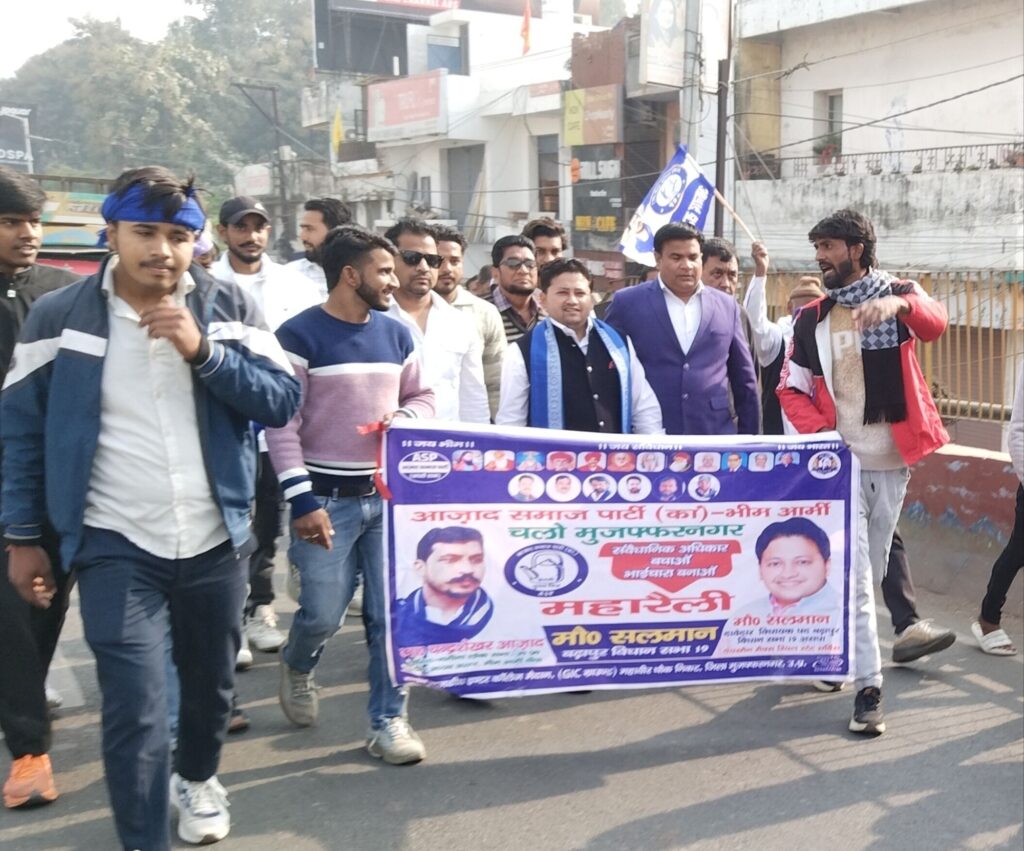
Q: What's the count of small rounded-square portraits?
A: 12